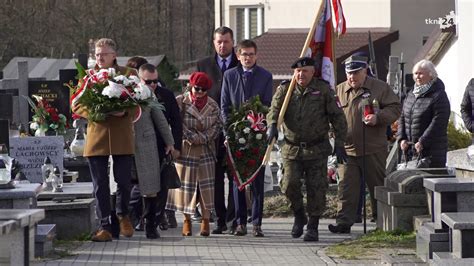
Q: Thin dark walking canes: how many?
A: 1